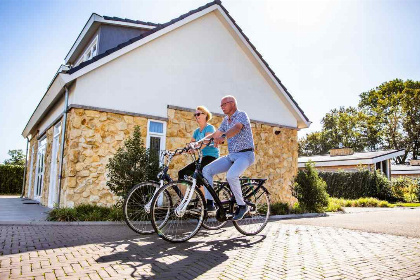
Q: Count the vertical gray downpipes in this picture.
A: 2